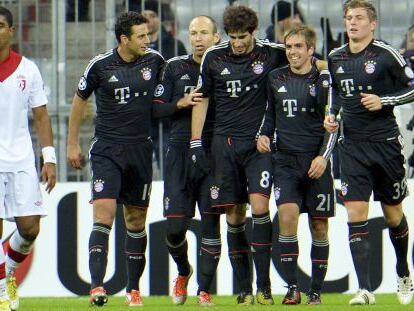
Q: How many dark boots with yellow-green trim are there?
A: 2